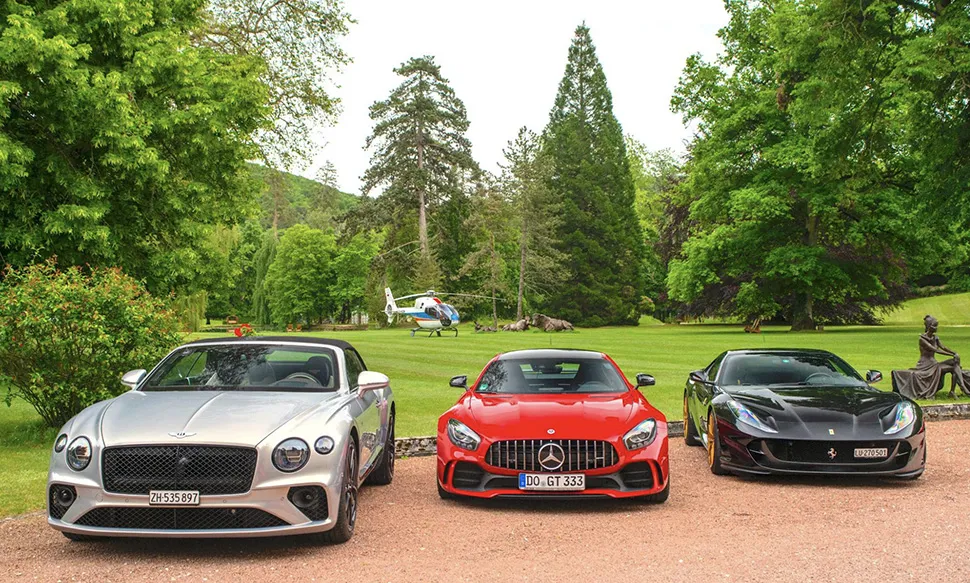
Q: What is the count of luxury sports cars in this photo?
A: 3